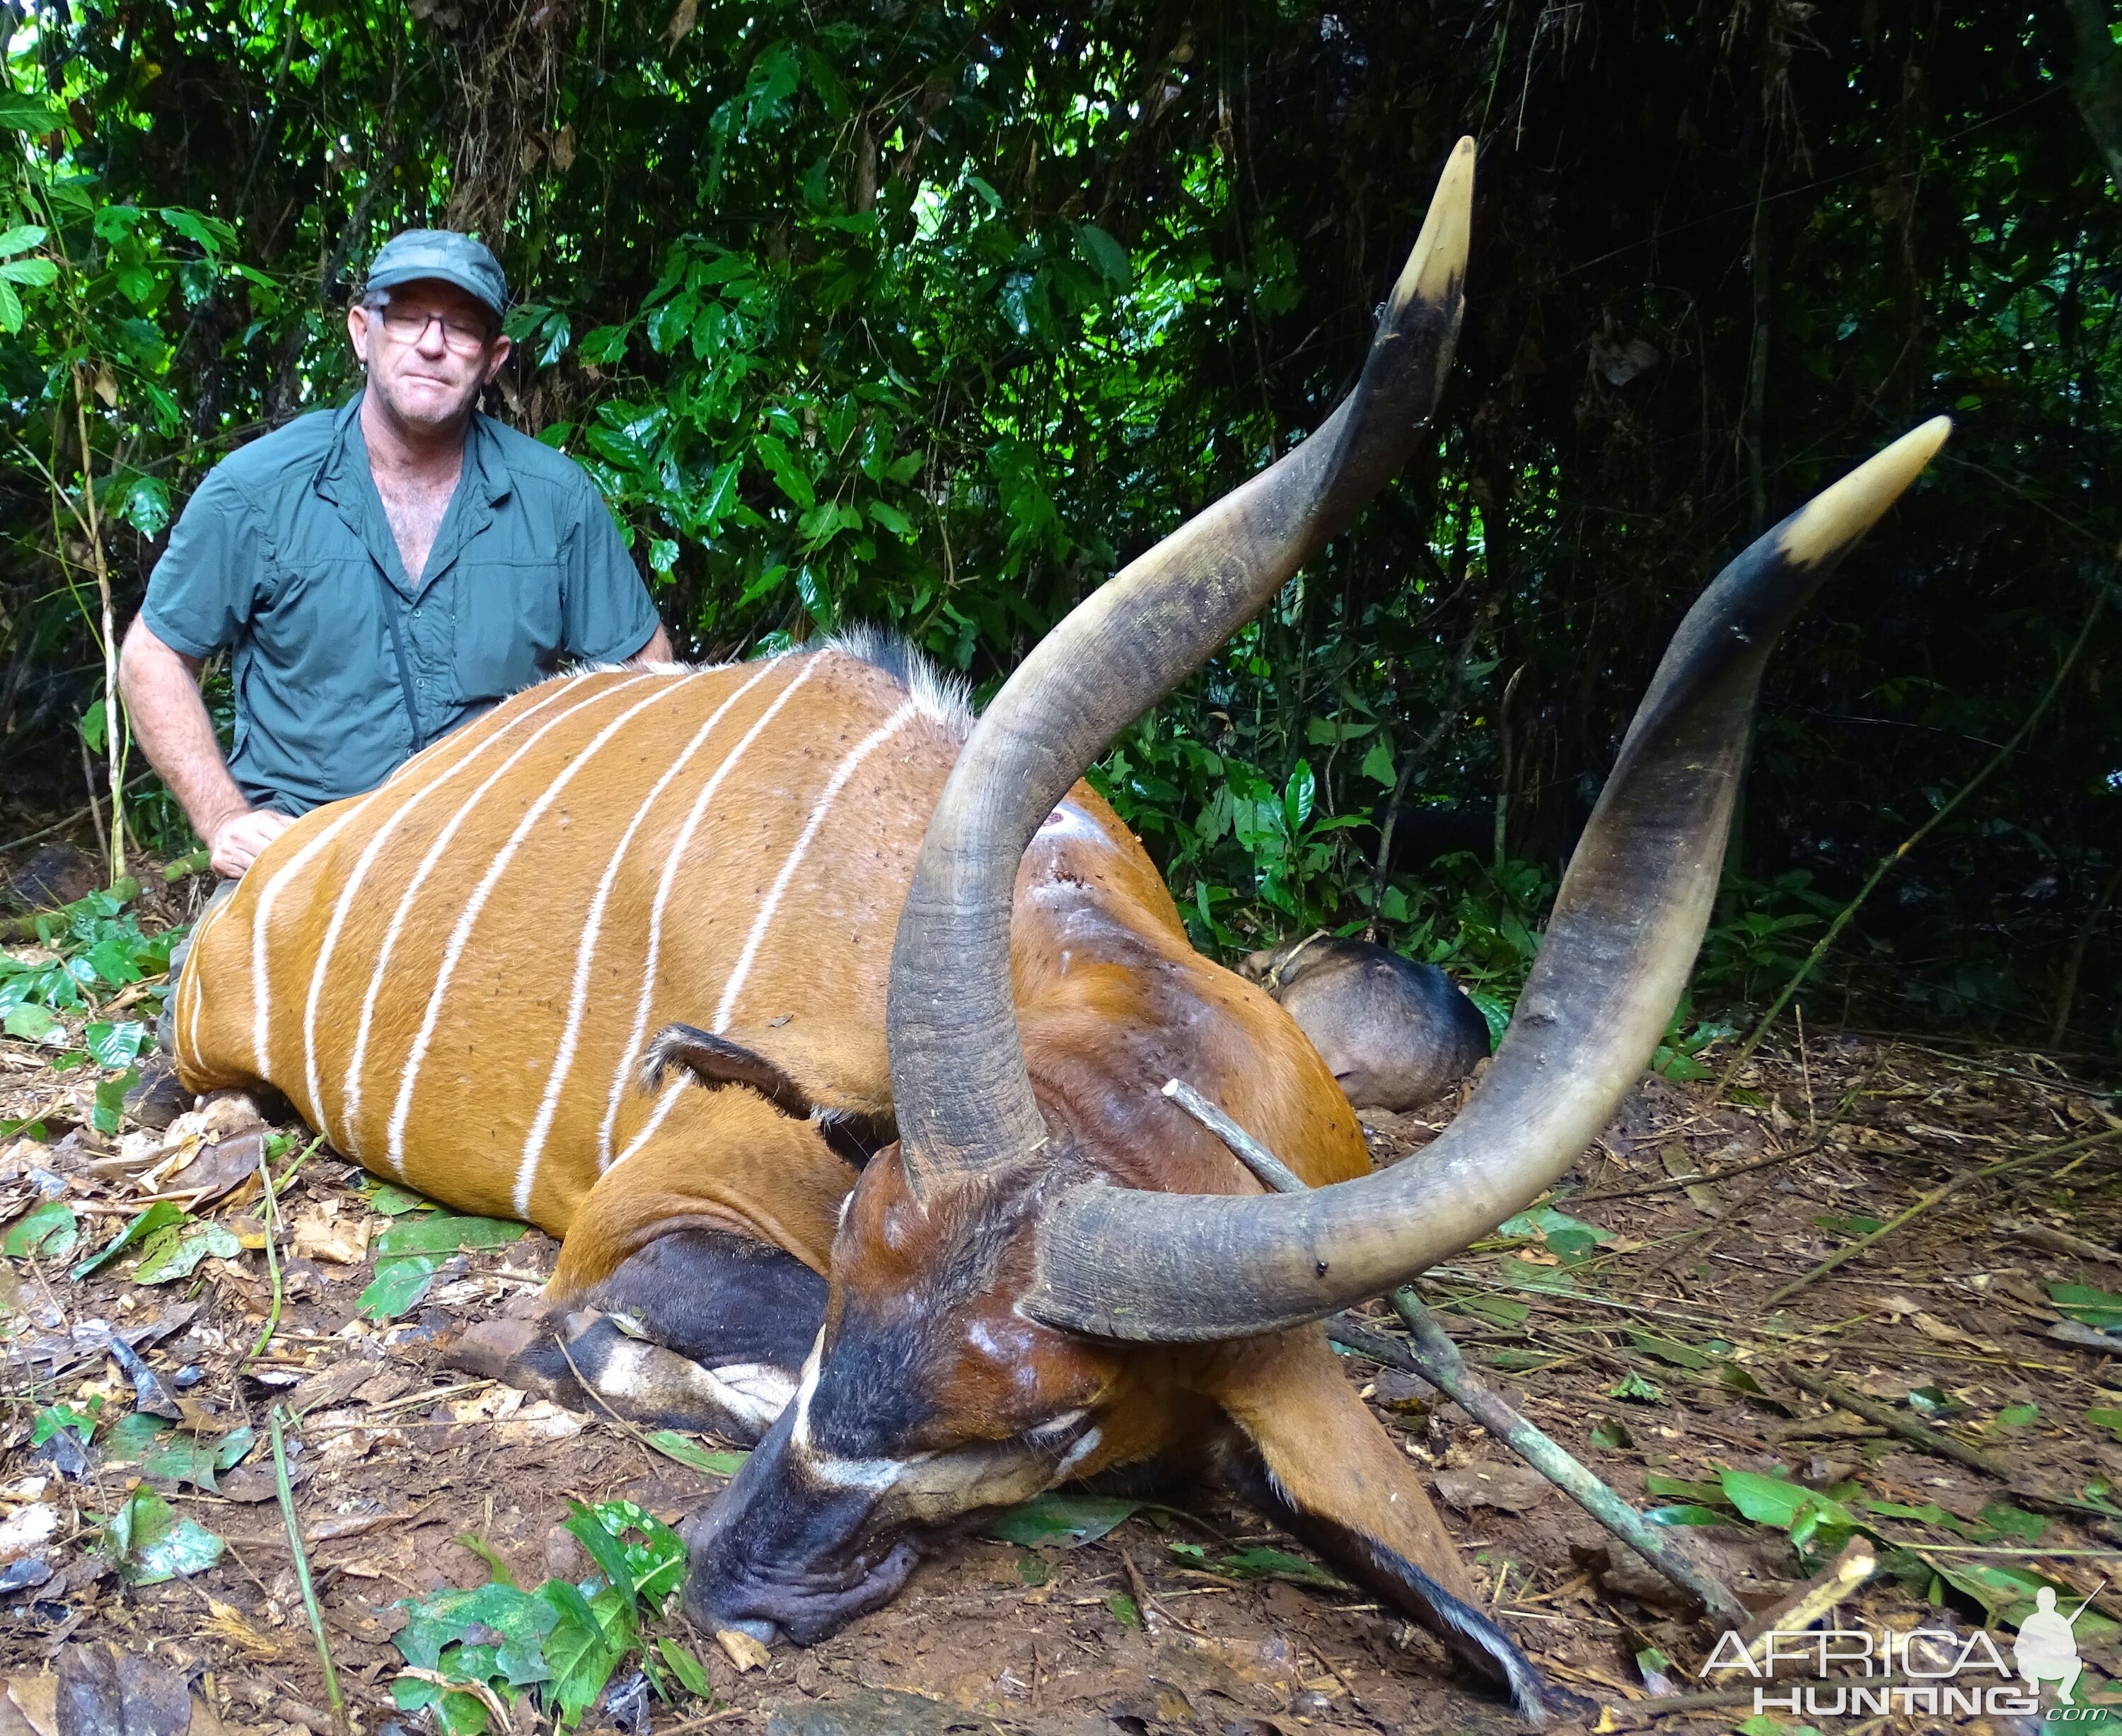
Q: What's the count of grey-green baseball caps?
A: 1